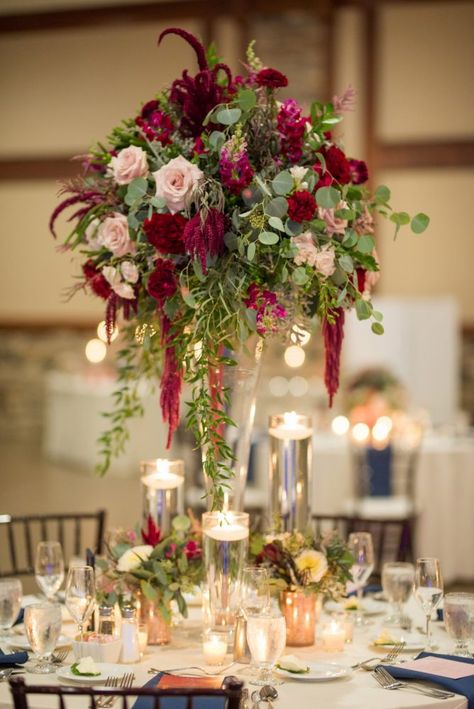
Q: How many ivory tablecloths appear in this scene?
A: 3